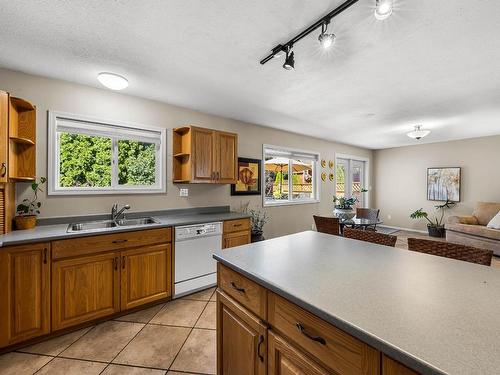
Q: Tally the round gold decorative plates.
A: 4